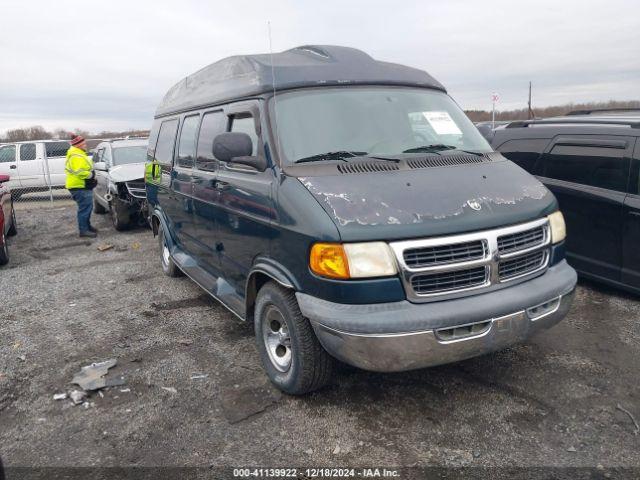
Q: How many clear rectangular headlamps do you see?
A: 2